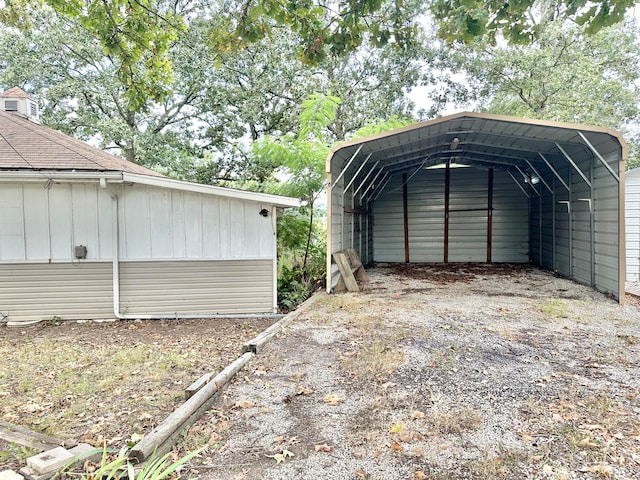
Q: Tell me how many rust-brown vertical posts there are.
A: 3